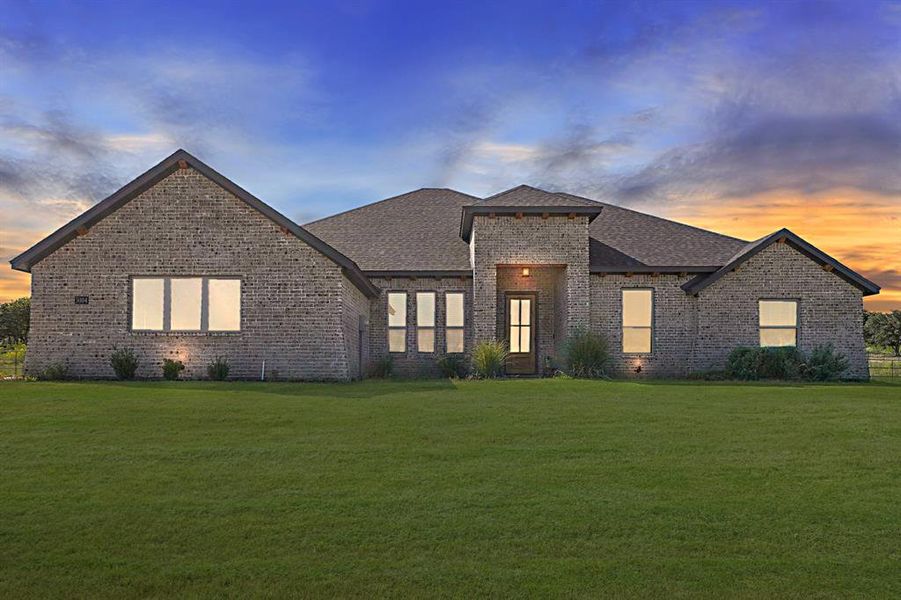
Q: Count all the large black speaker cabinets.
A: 0